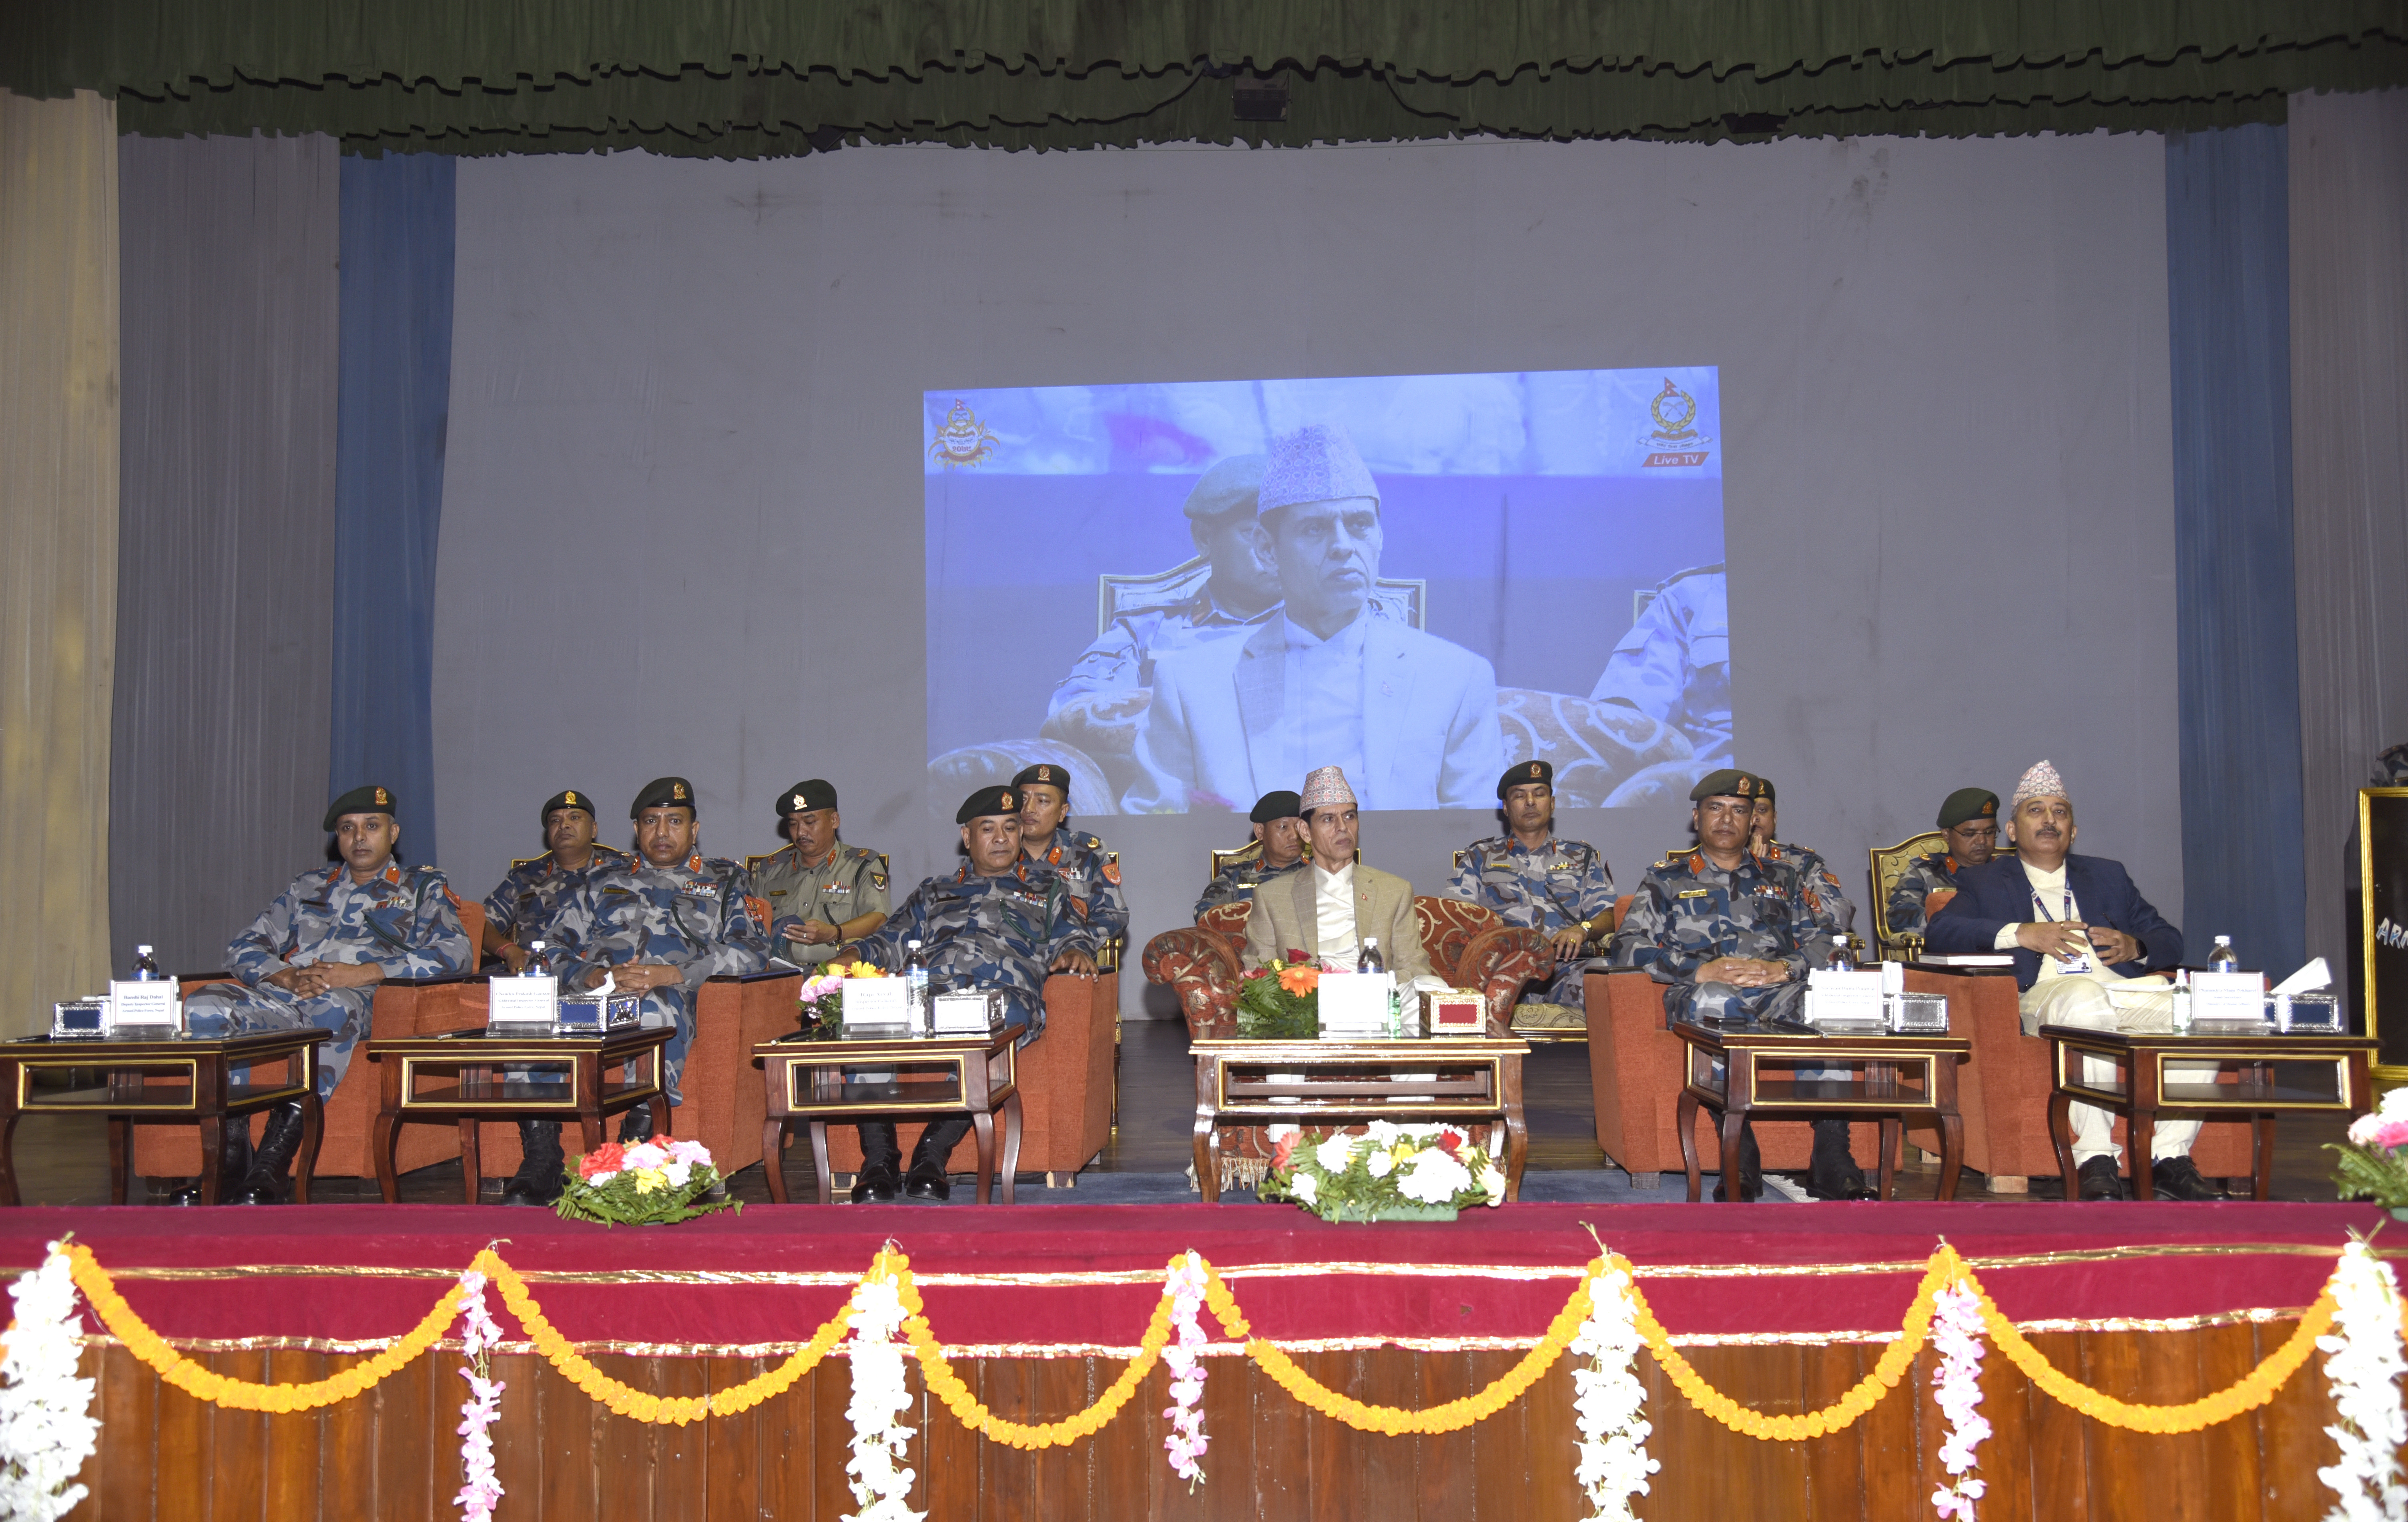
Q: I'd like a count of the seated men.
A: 13